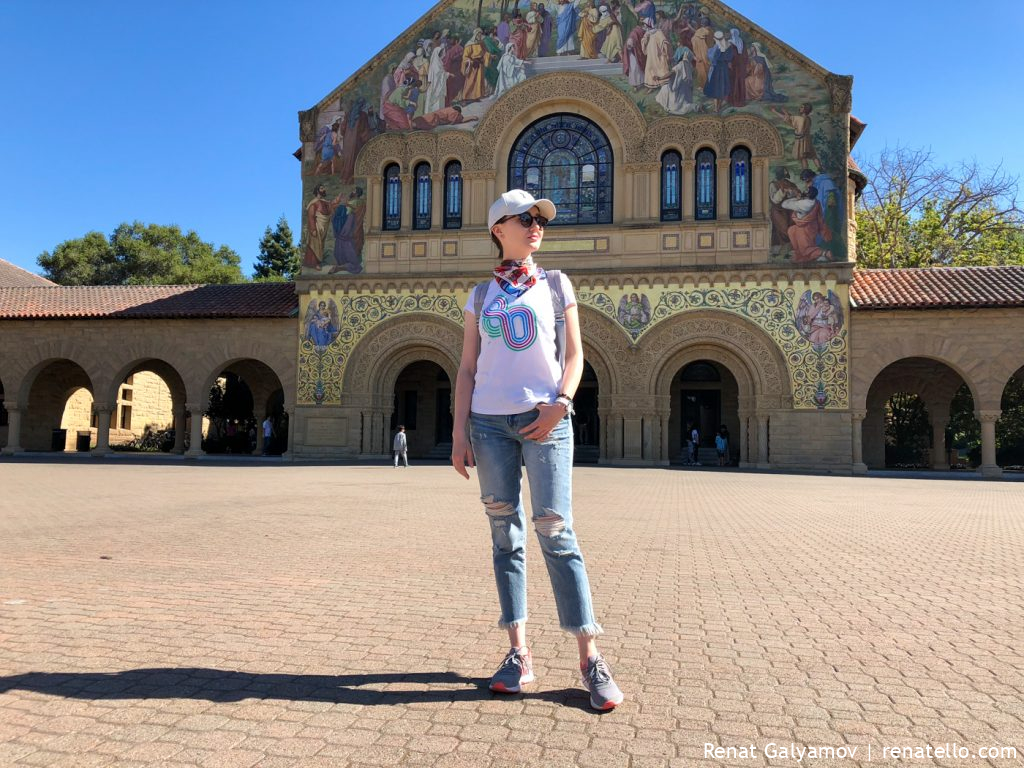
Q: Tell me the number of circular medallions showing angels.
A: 3